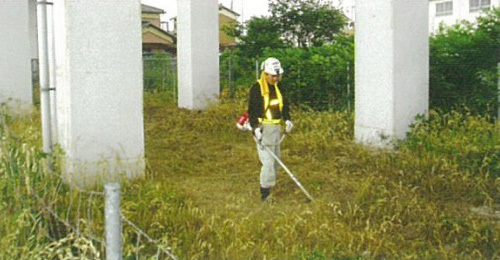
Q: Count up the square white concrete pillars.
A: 4